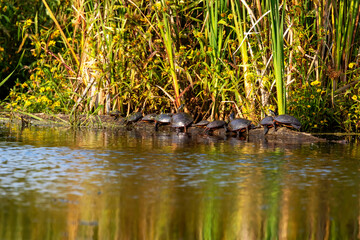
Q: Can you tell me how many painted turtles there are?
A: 10